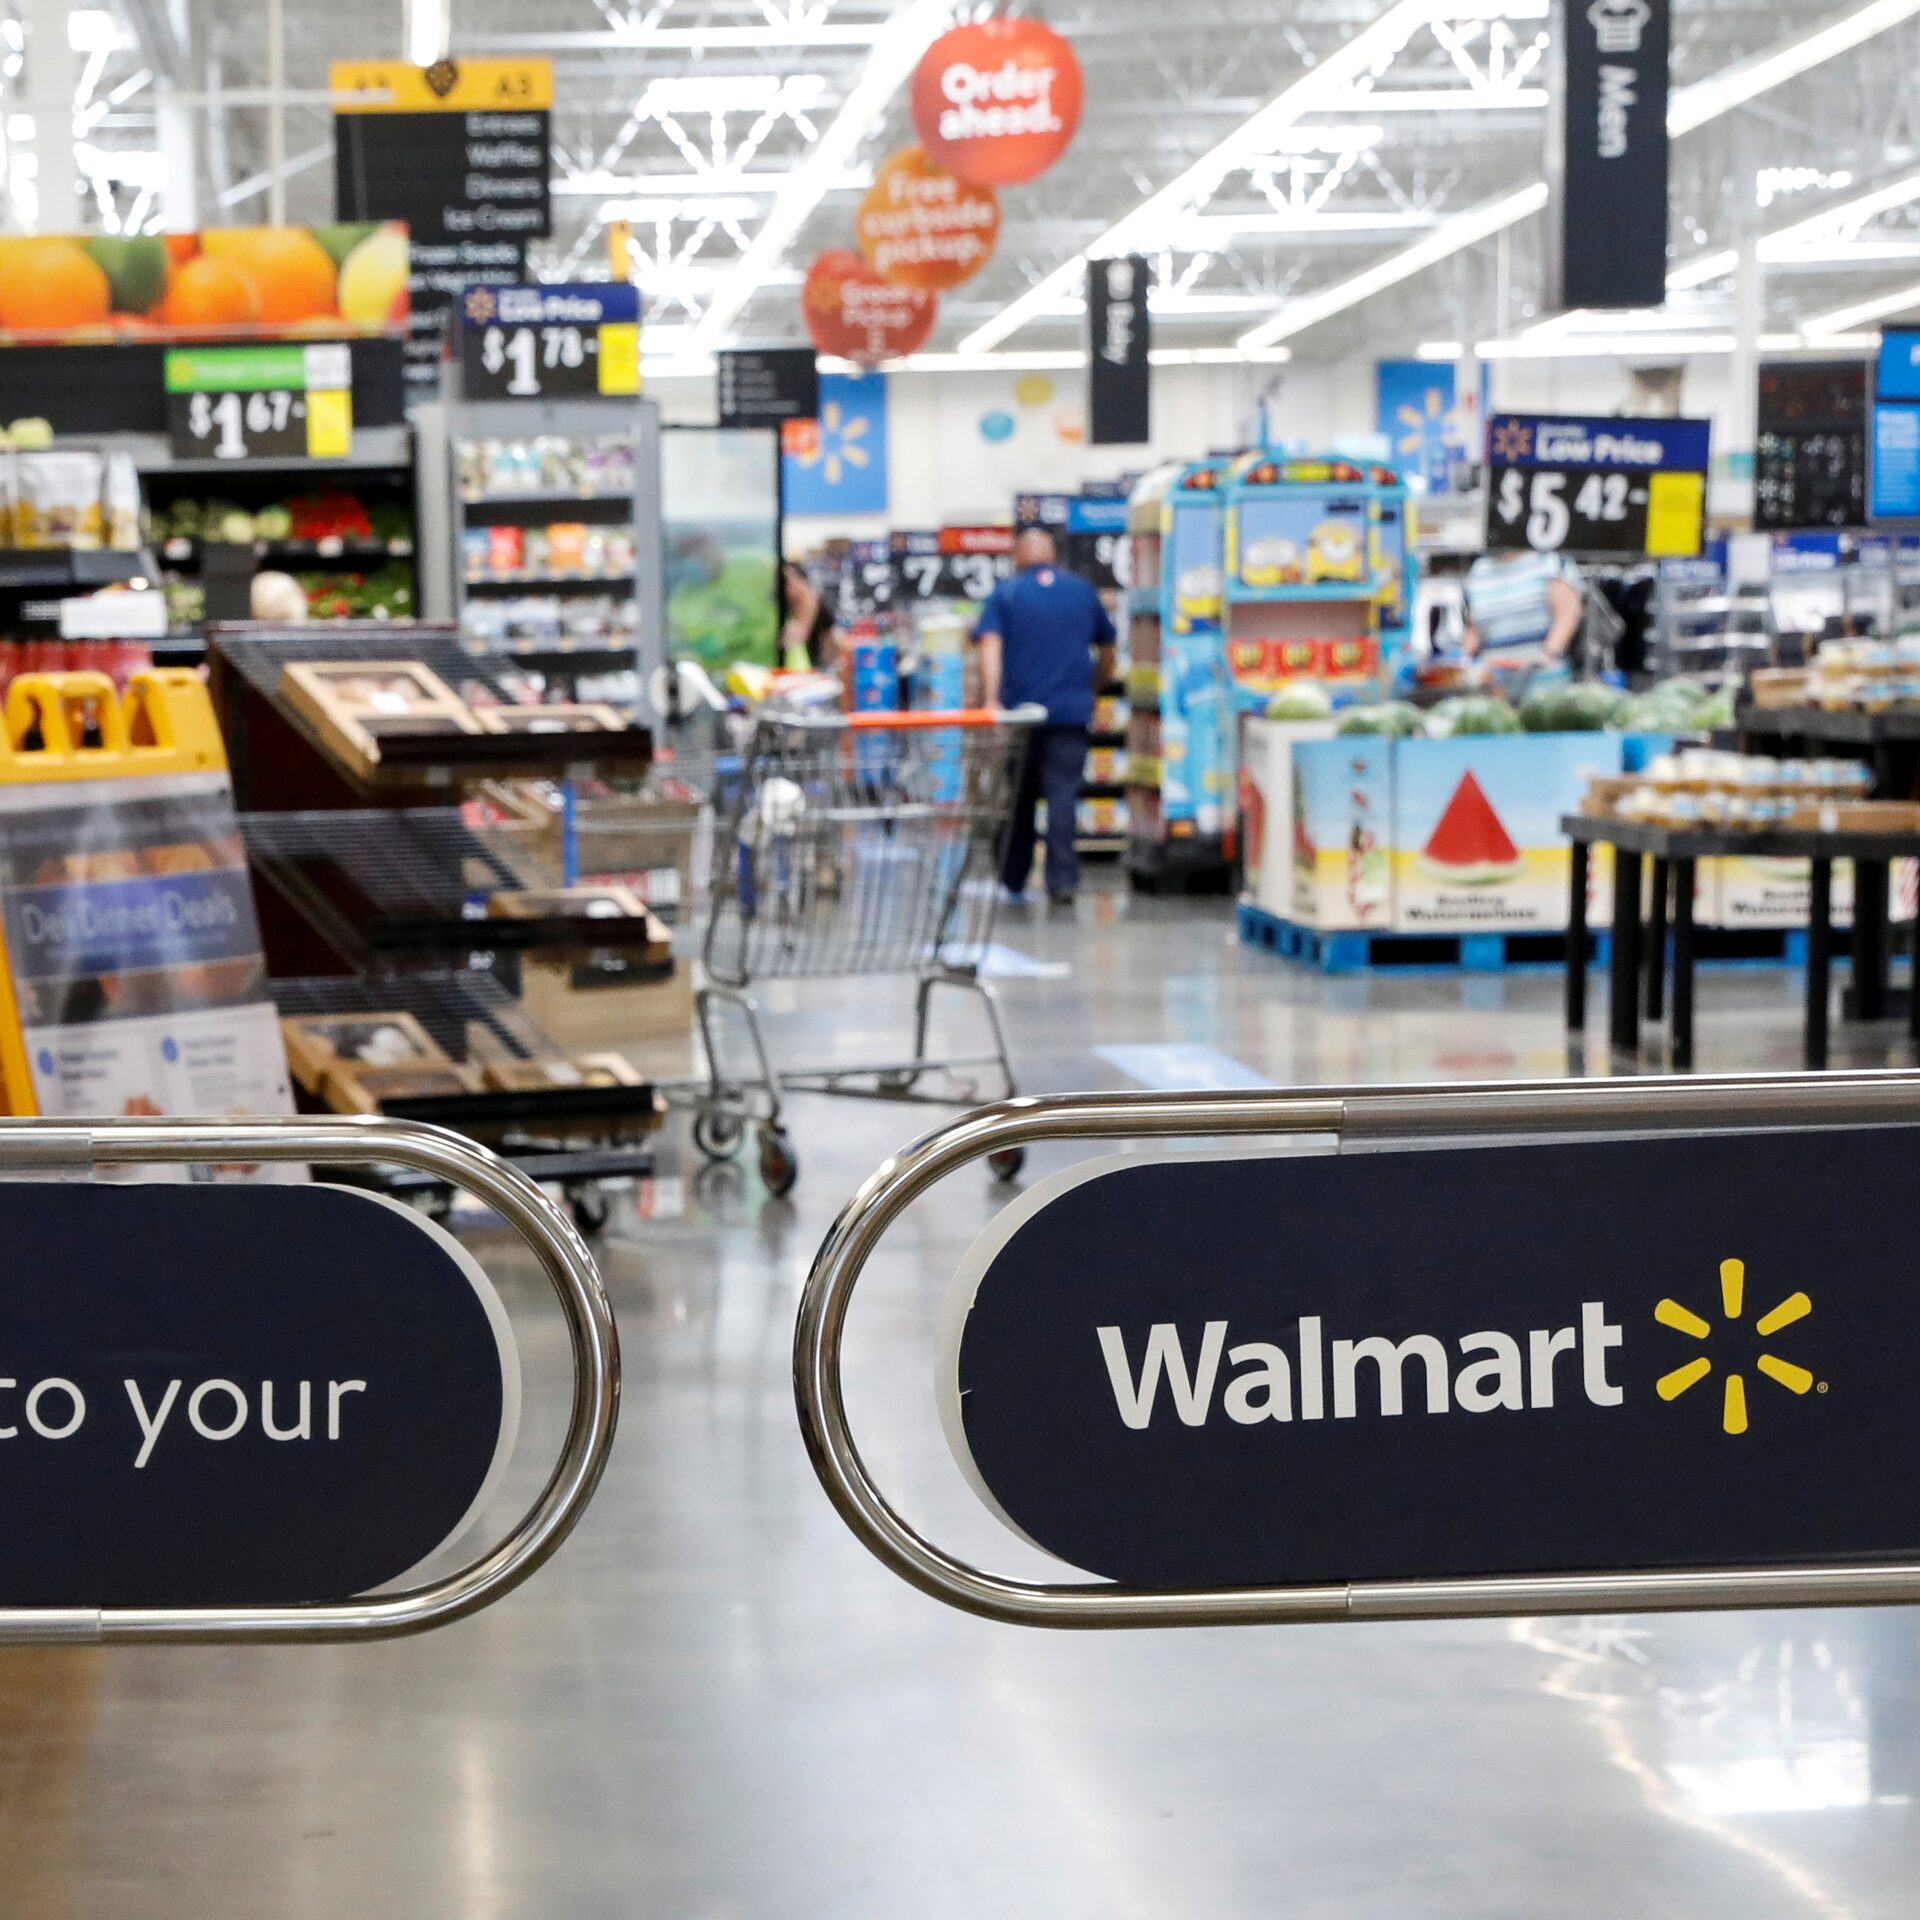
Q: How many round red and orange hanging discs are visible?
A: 3